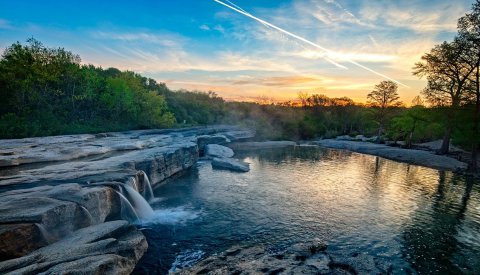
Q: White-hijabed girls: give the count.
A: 0